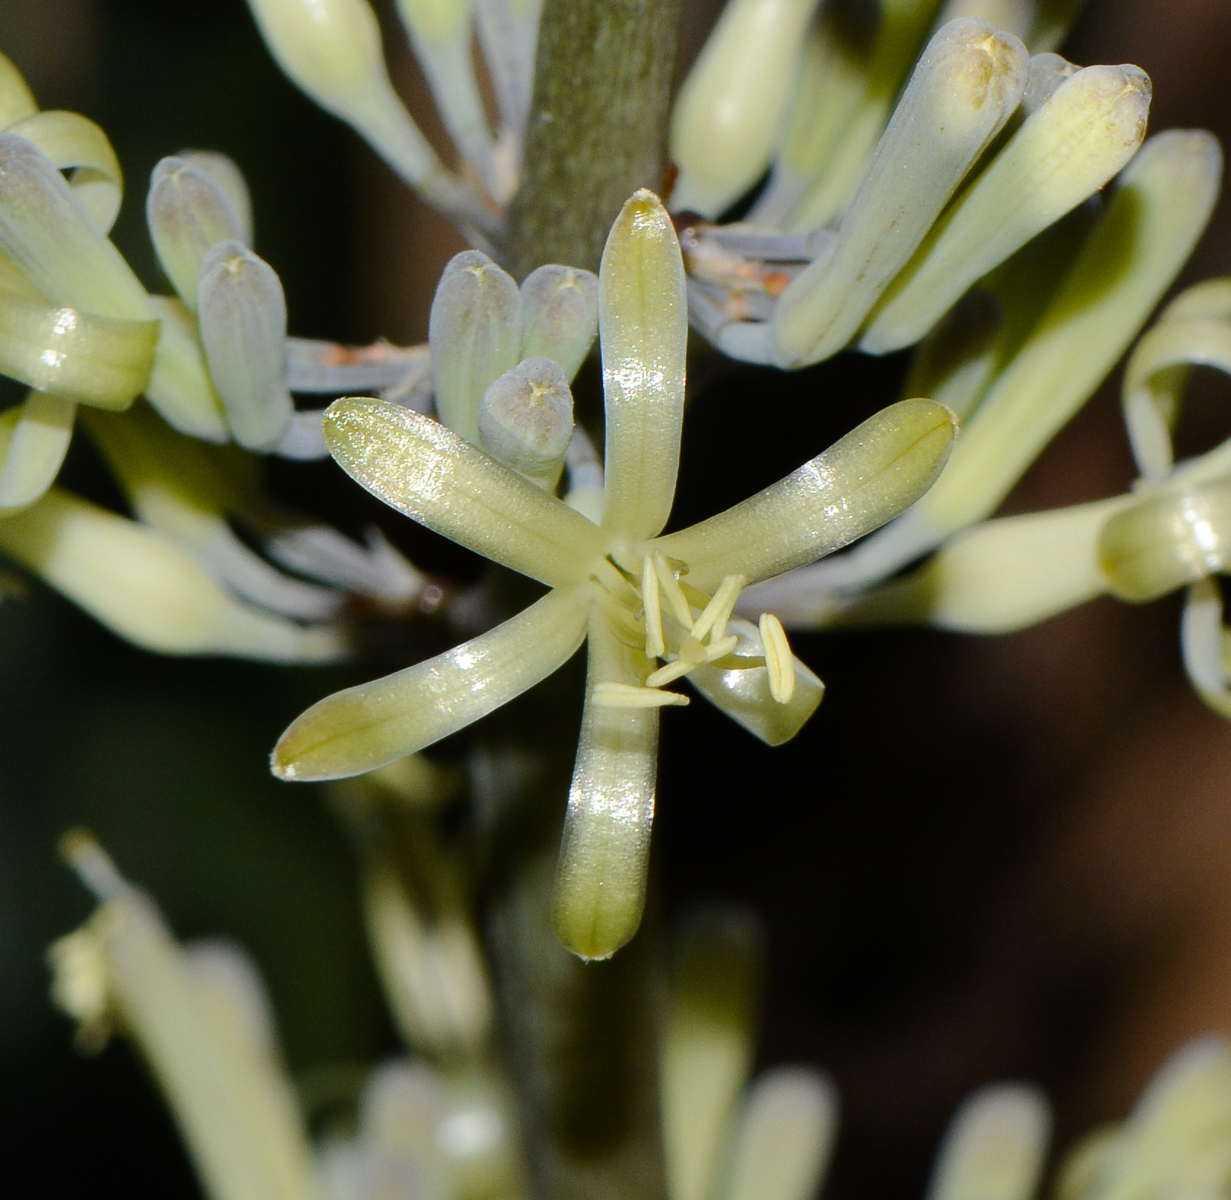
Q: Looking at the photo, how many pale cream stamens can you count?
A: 6